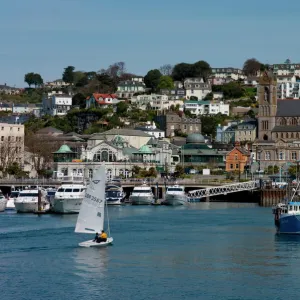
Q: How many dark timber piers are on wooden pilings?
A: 1